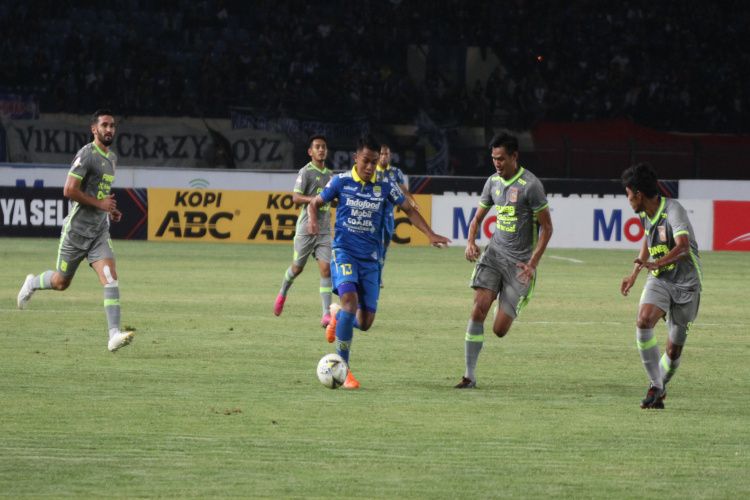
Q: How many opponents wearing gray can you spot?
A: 4